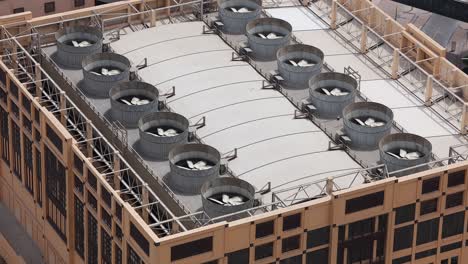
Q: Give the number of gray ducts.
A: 12